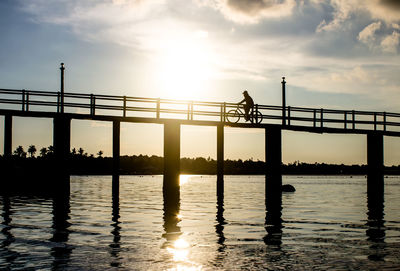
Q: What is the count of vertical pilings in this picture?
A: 7